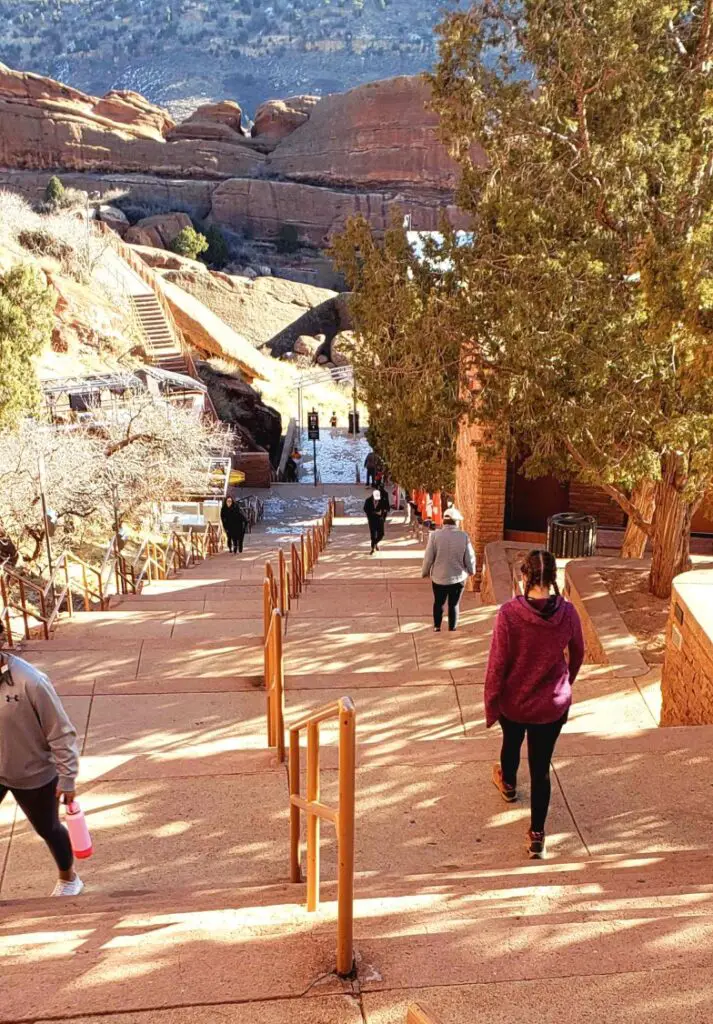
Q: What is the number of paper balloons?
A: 0